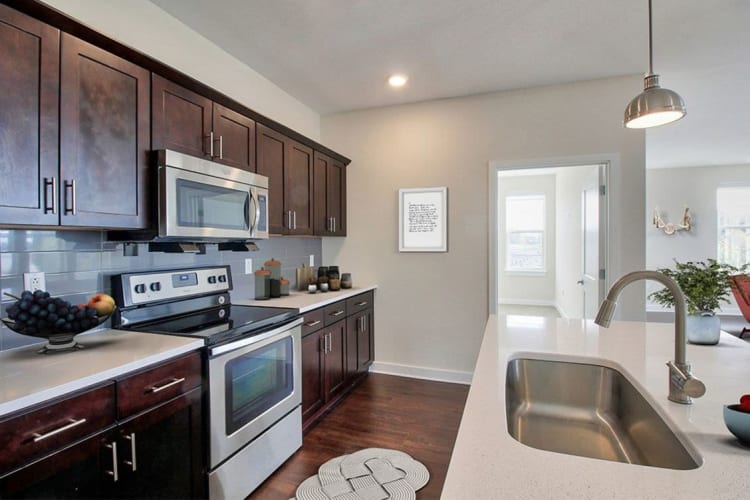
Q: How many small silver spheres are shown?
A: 2